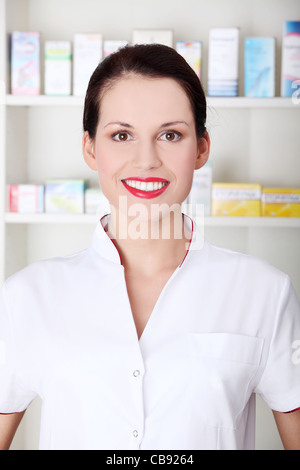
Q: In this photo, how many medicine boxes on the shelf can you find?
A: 15